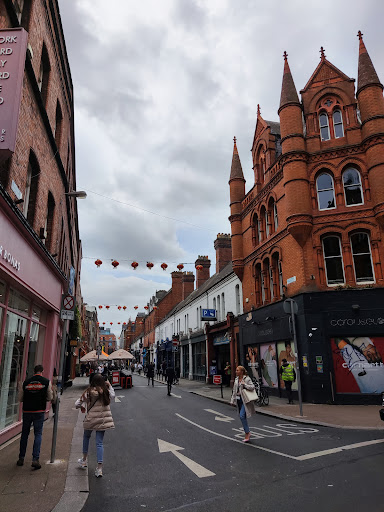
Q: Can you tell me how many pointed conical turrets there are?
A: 3